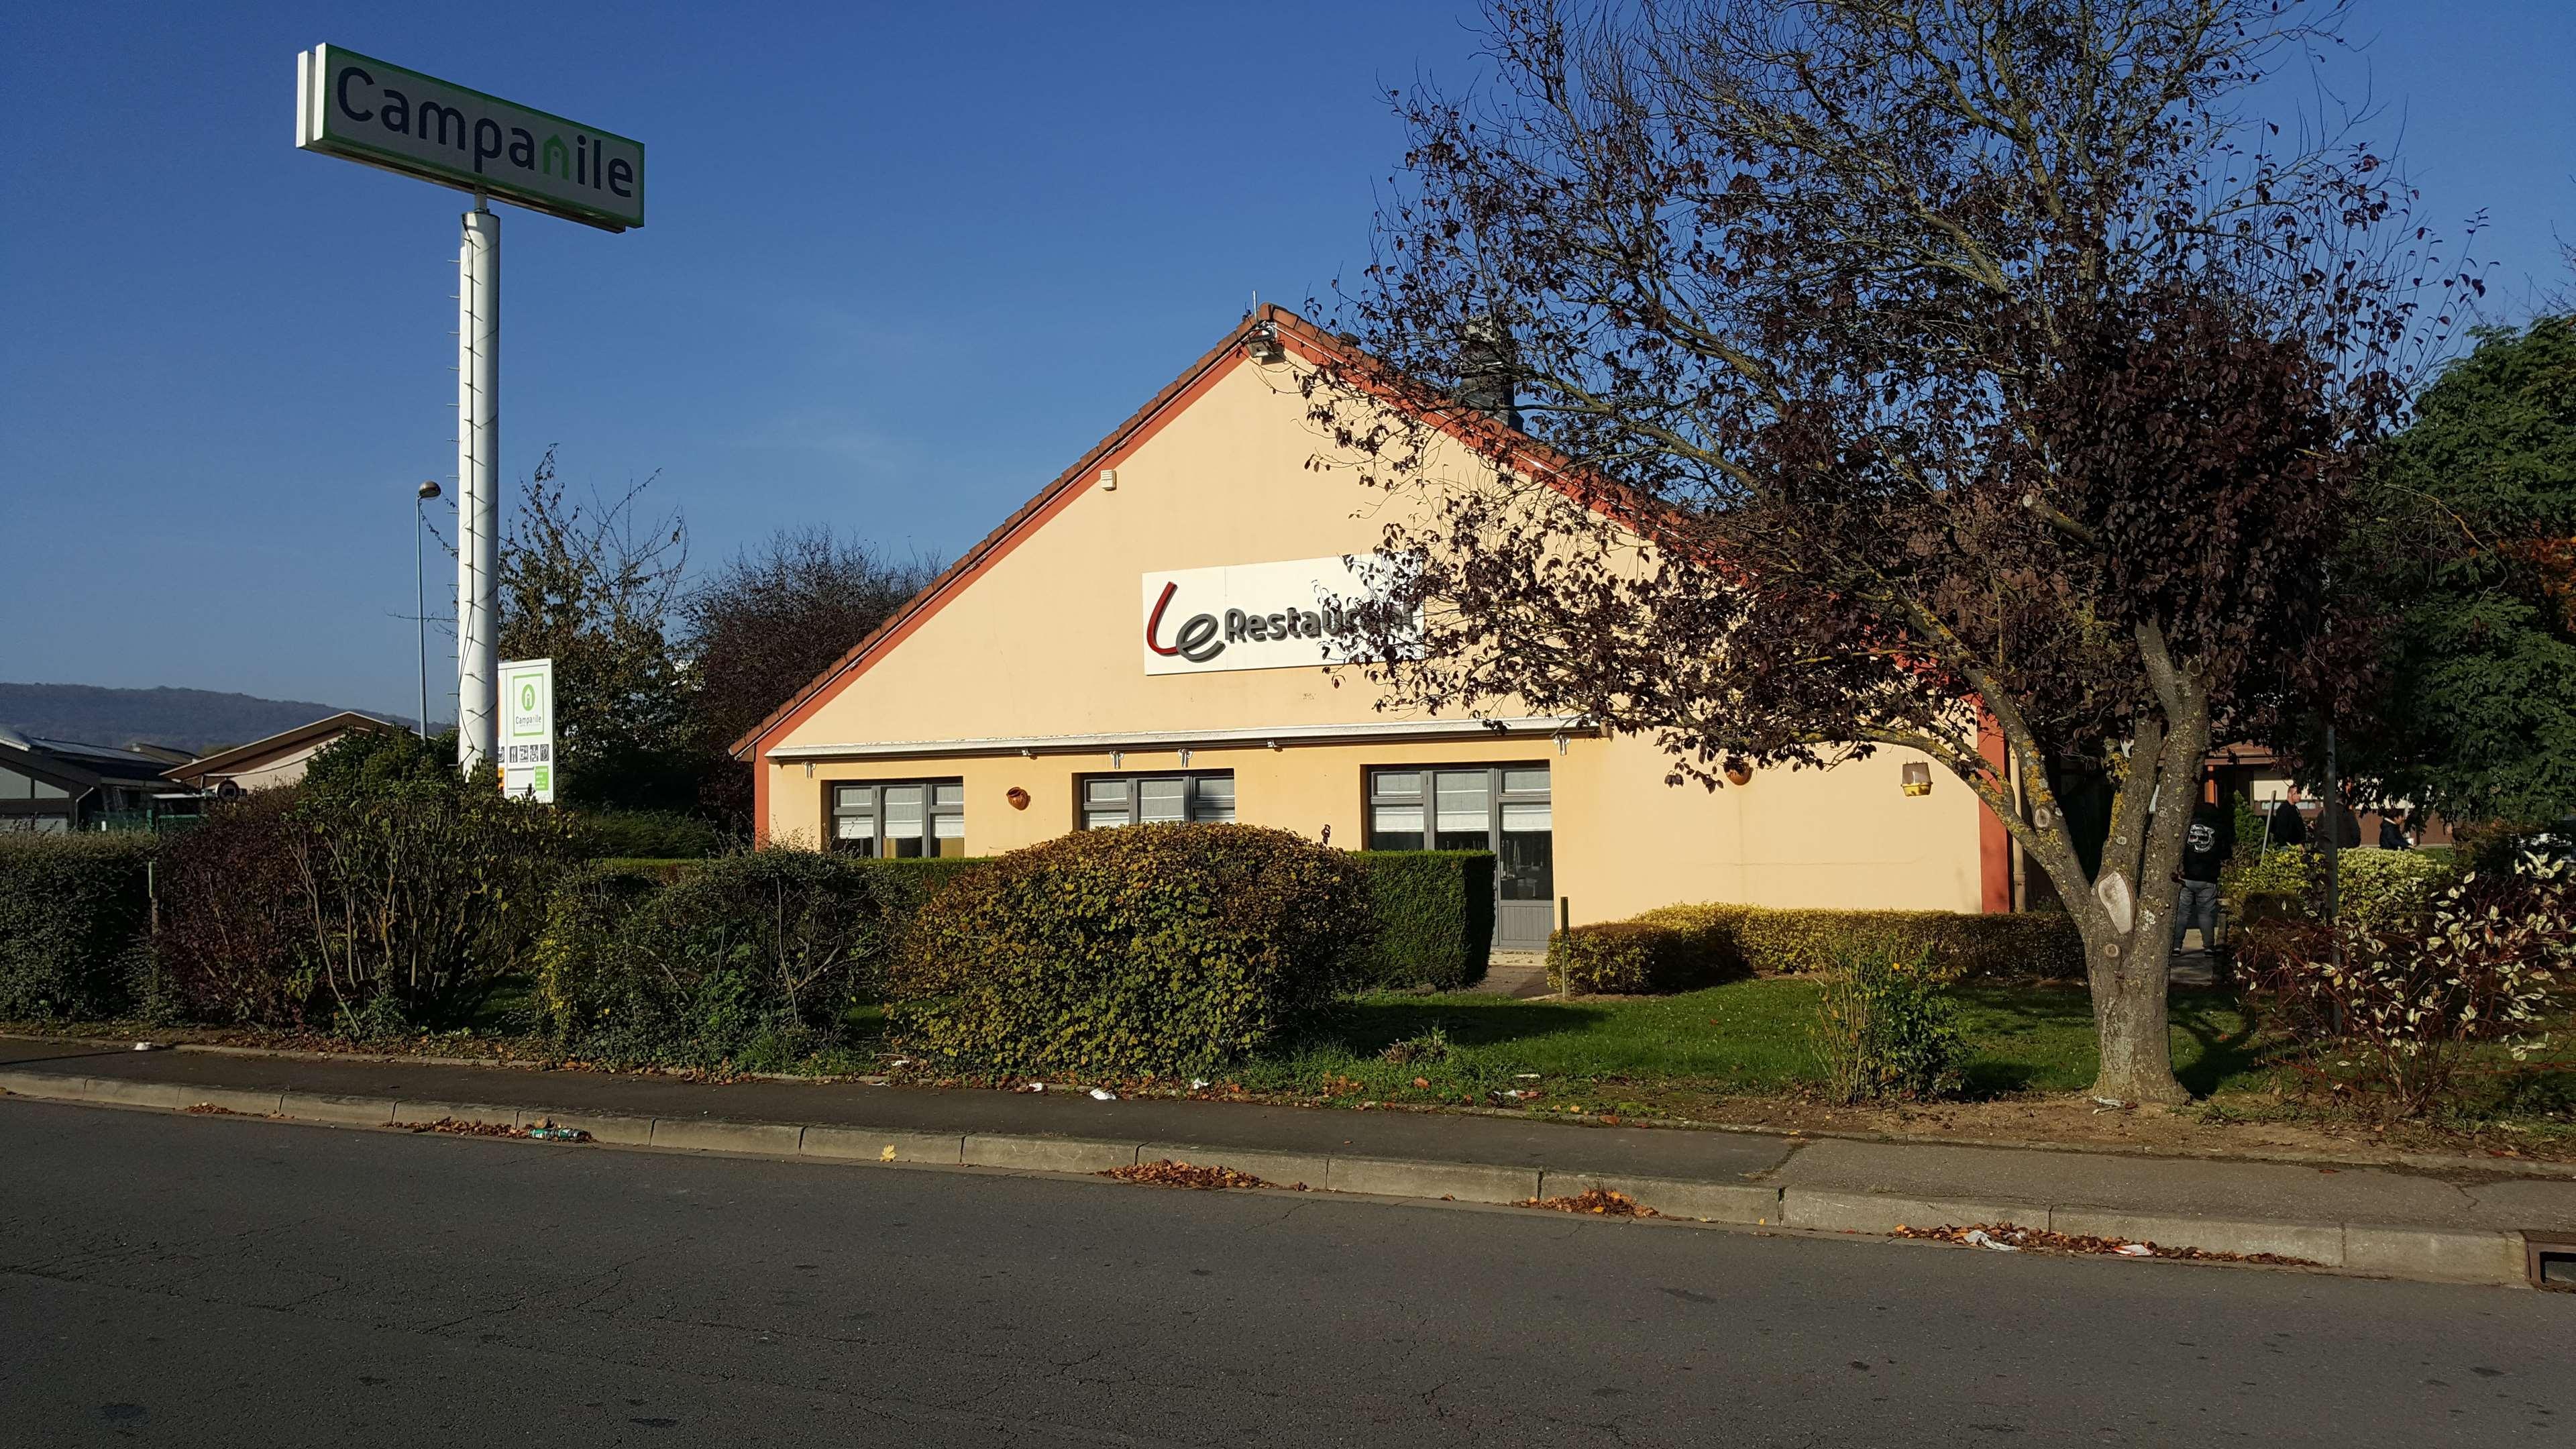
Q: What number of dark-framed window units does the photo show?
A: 3